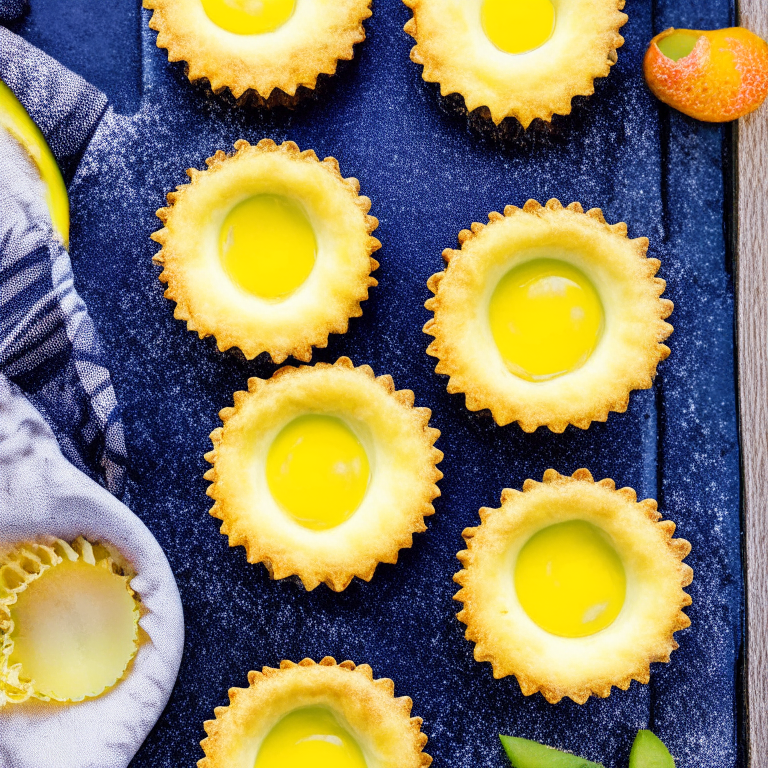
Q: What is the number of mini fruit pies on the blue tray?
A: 7